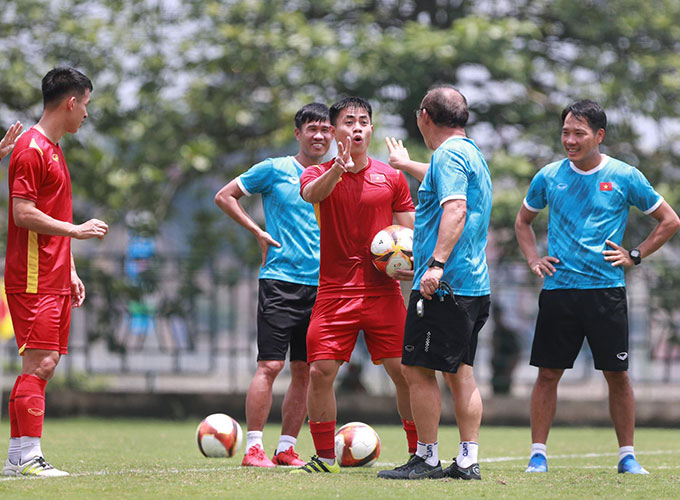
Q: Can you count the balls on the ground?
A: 2